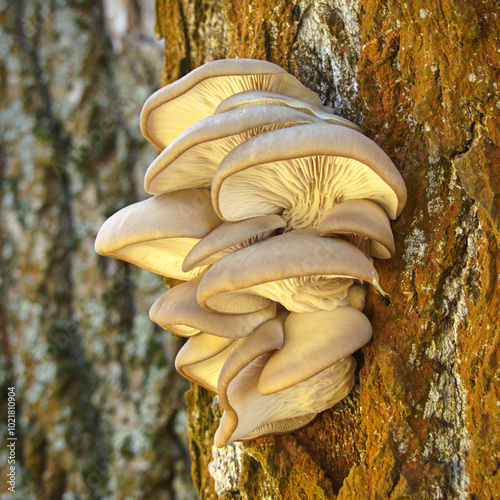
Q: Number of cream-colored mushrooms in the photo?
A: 12